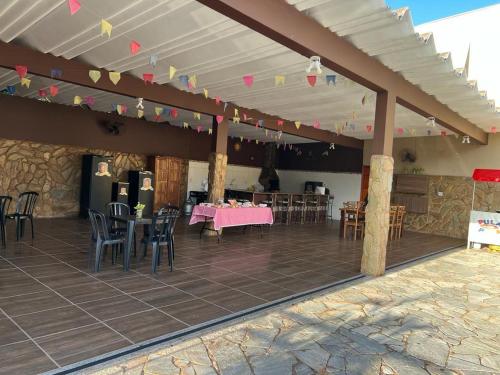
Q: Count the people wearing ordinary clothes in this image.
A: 0